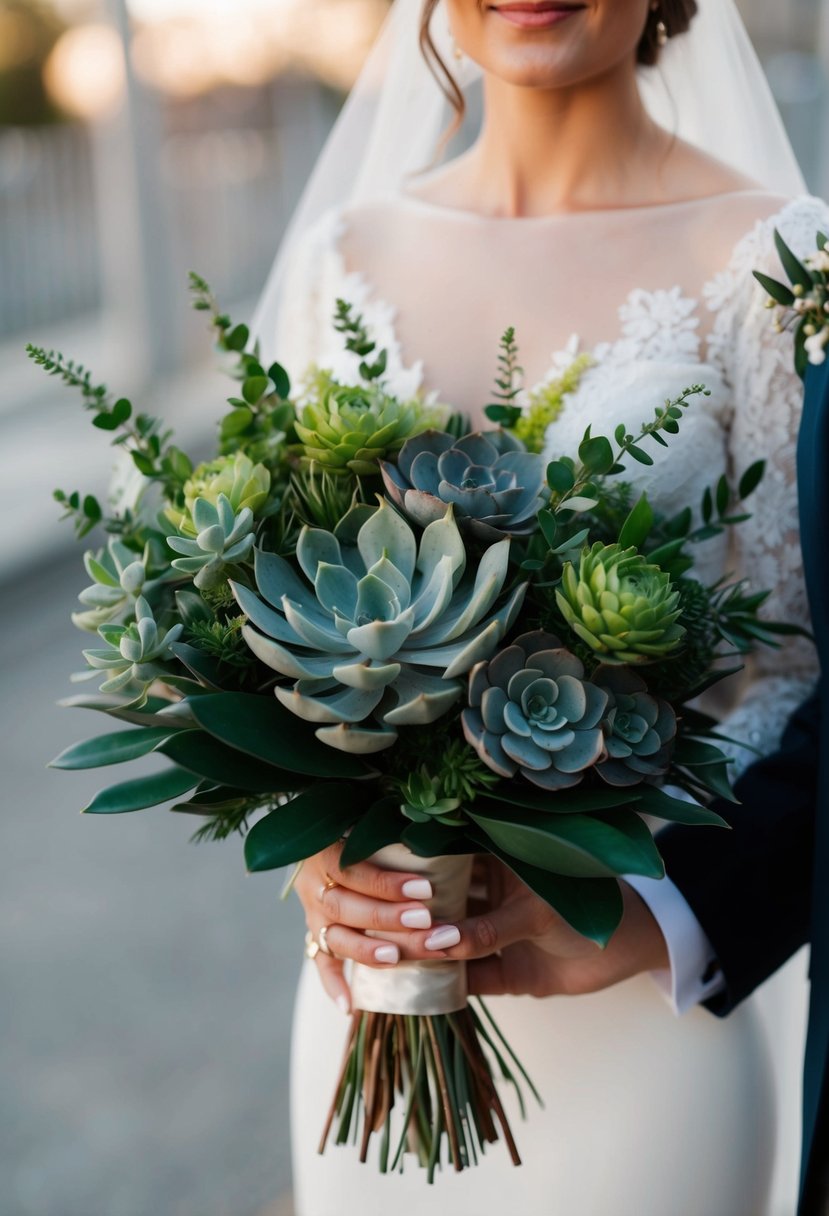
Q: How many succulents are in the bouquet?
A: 11